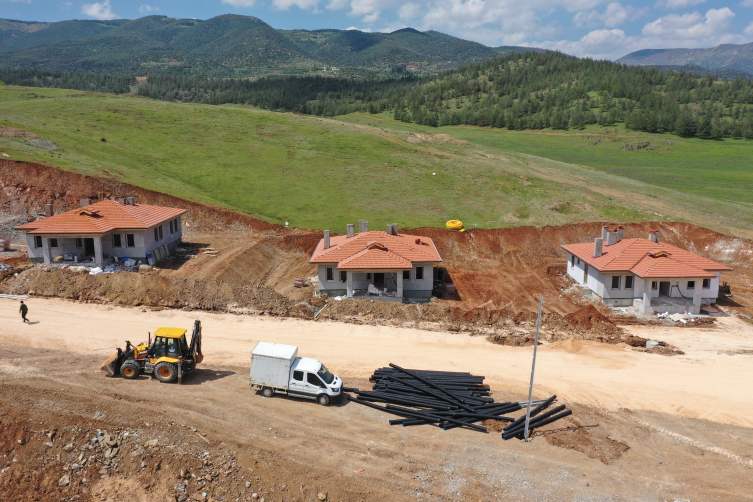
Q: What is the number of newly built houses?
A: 3